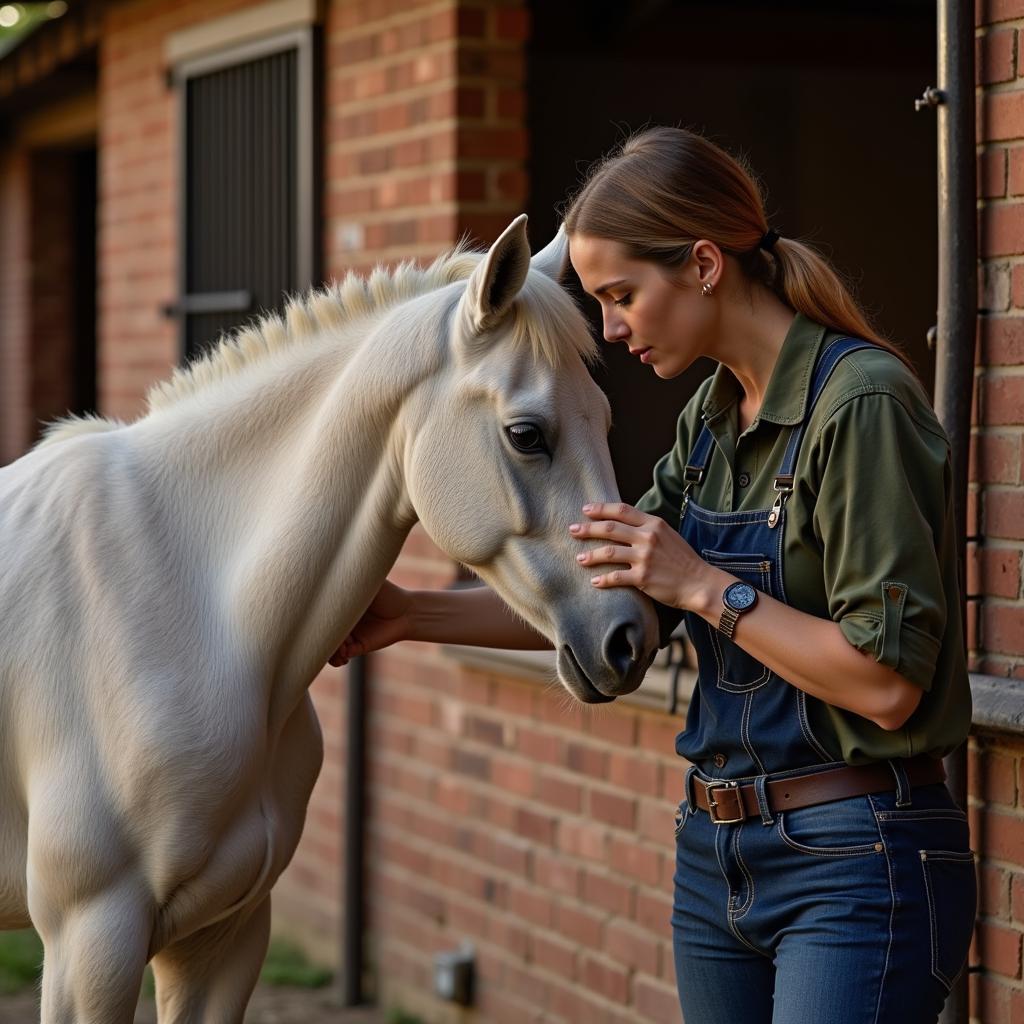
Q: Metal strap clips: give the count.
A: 2